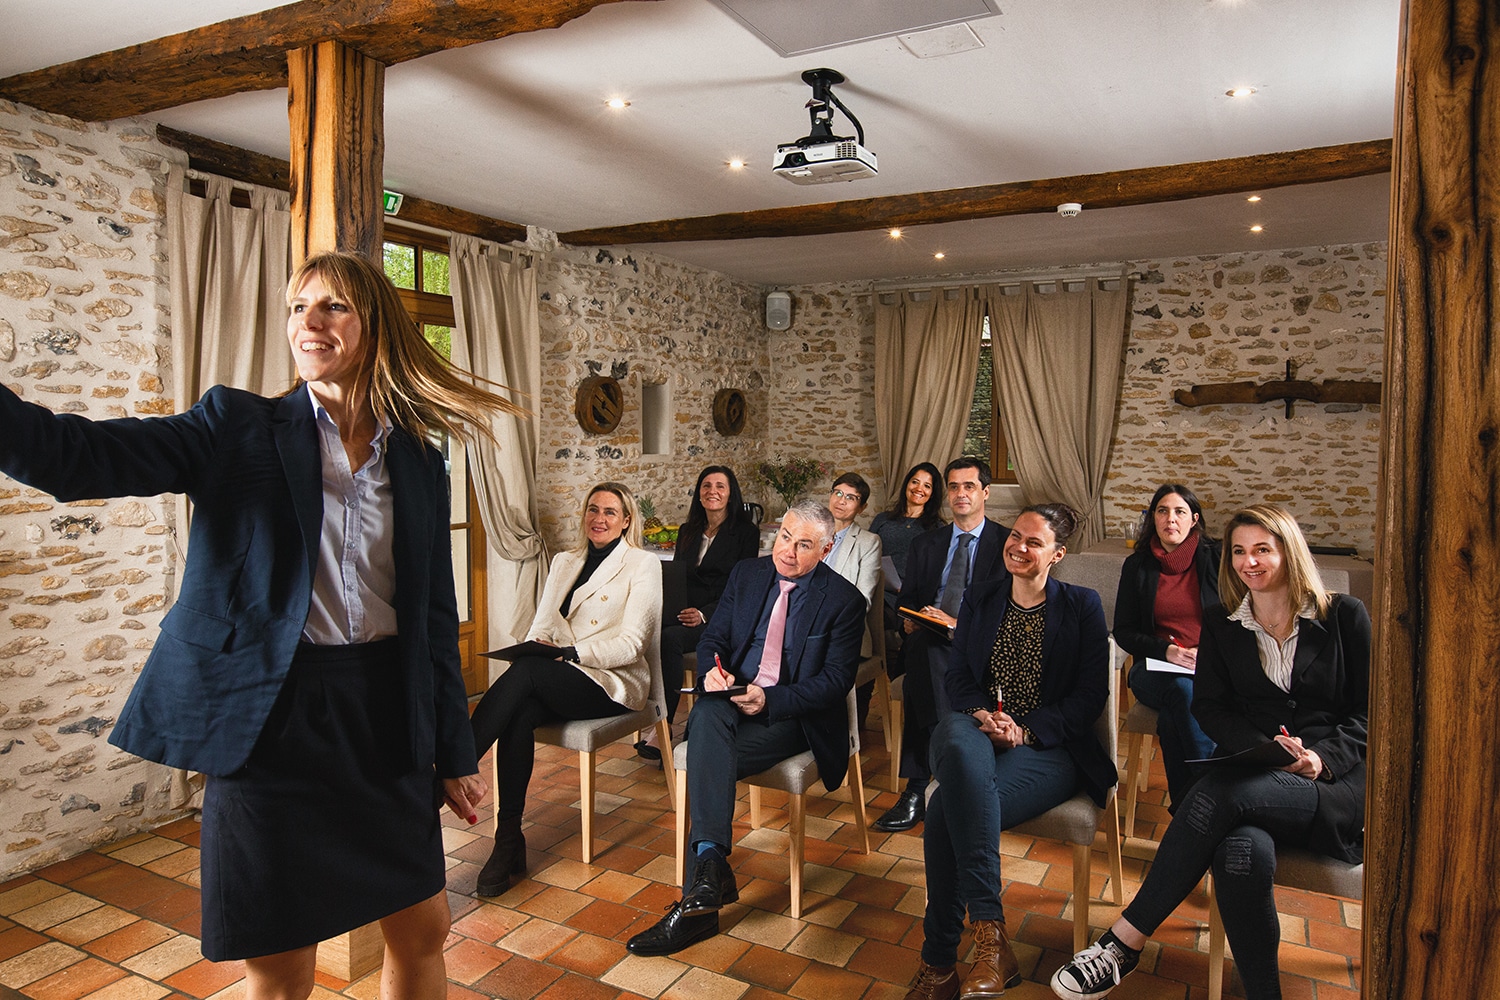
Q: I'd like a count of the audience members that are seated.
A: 9